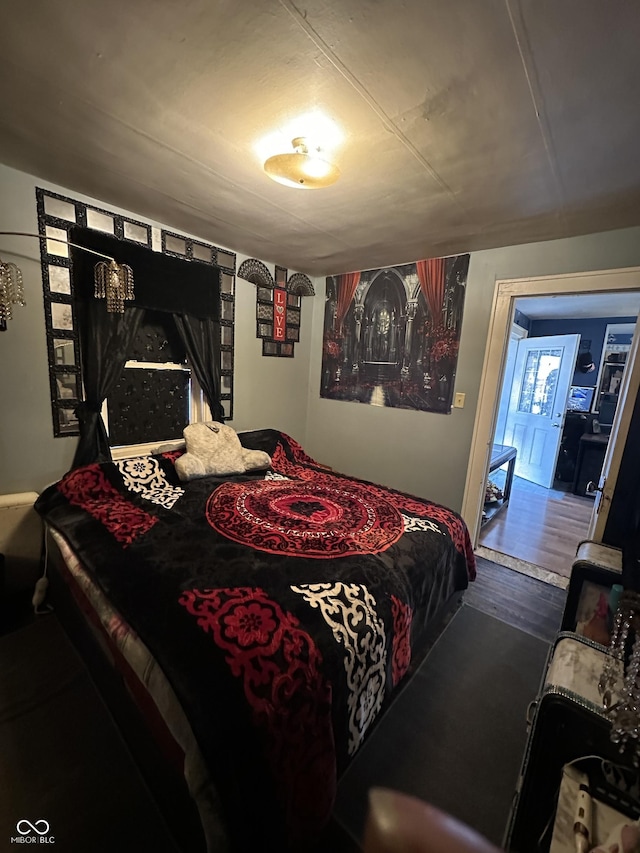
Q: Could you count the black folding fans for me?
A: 2